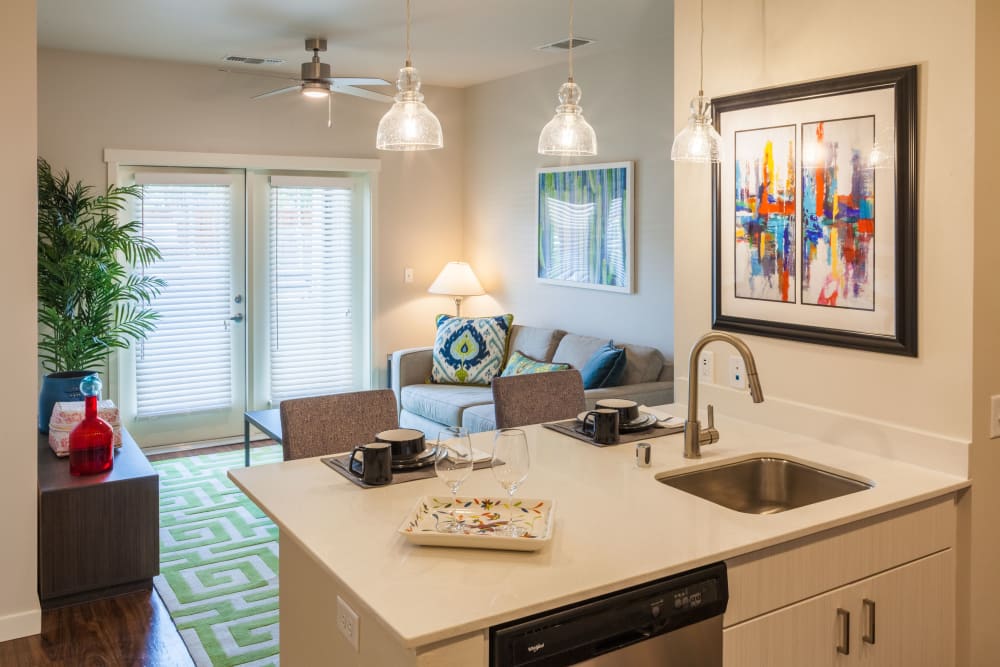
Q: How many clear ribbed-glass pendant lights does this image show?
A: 3